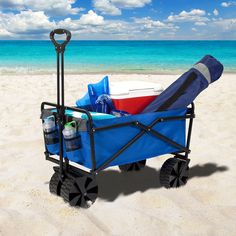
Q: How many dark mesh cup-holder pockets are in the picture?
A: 2